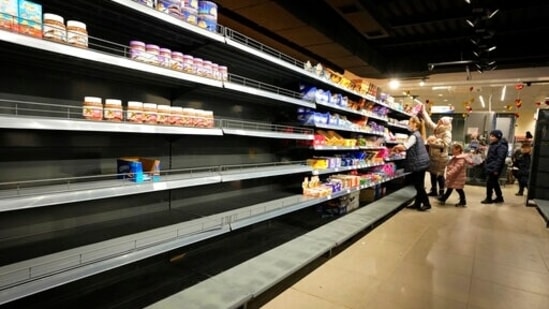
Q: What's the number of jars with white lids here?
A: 11